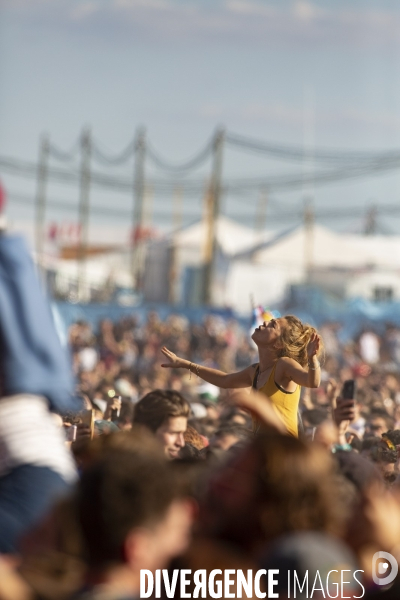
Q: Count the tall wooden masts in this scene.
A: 4